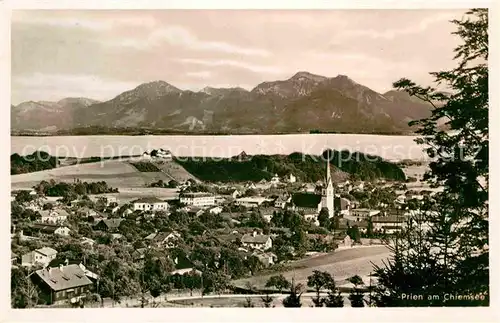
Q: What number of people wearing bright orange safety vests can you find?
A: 0